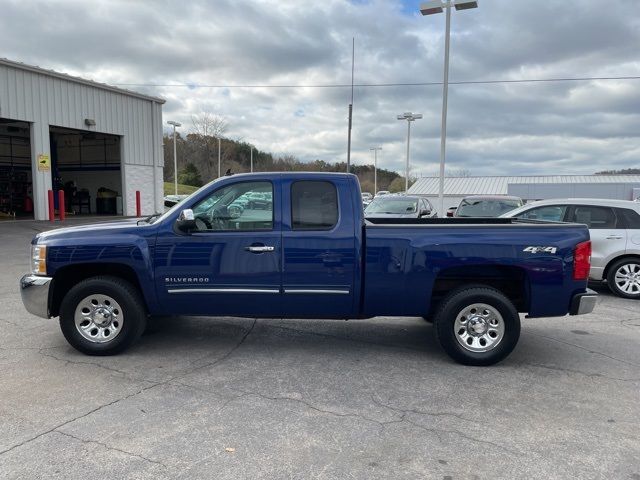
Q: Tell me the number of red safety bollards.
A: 3